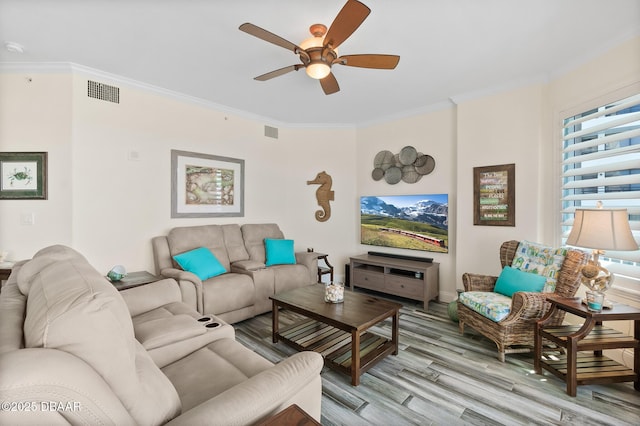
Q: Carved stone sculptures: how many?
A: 0